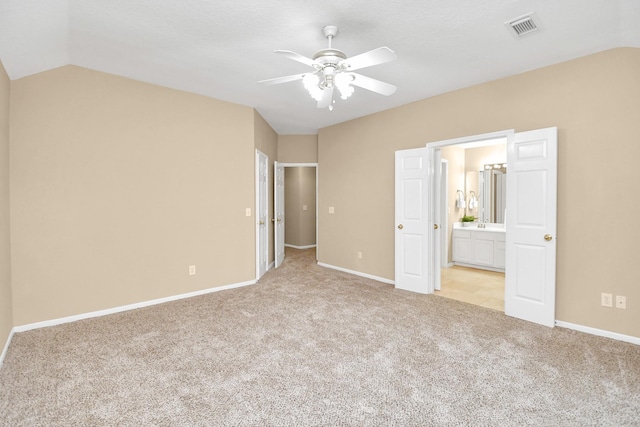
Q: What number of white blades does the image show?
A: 5